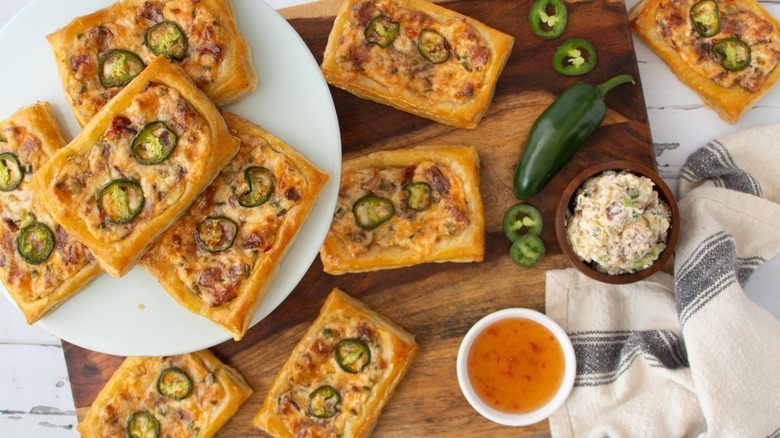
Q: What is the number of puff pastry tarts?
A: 9